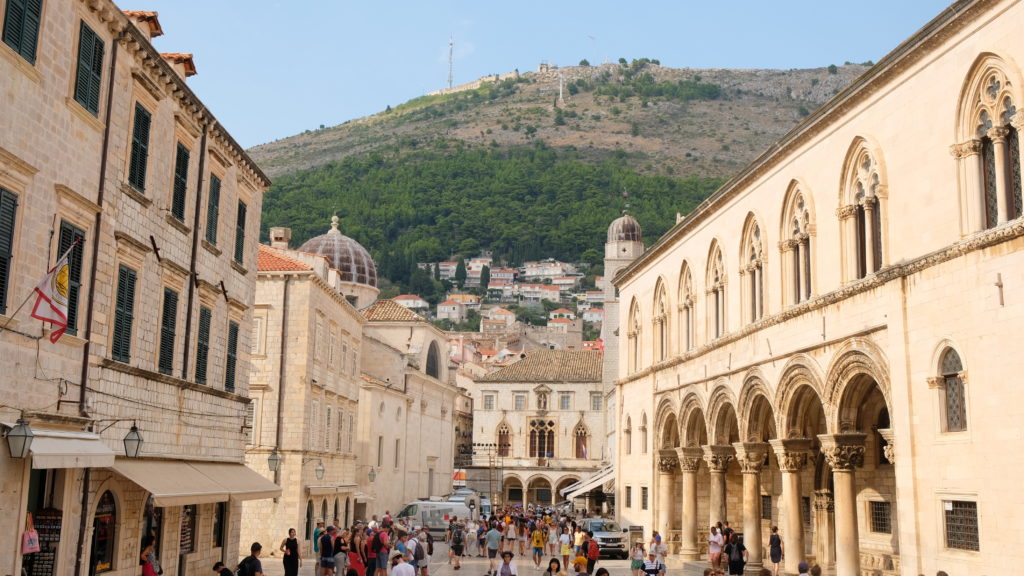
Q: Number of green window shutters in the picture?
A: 12